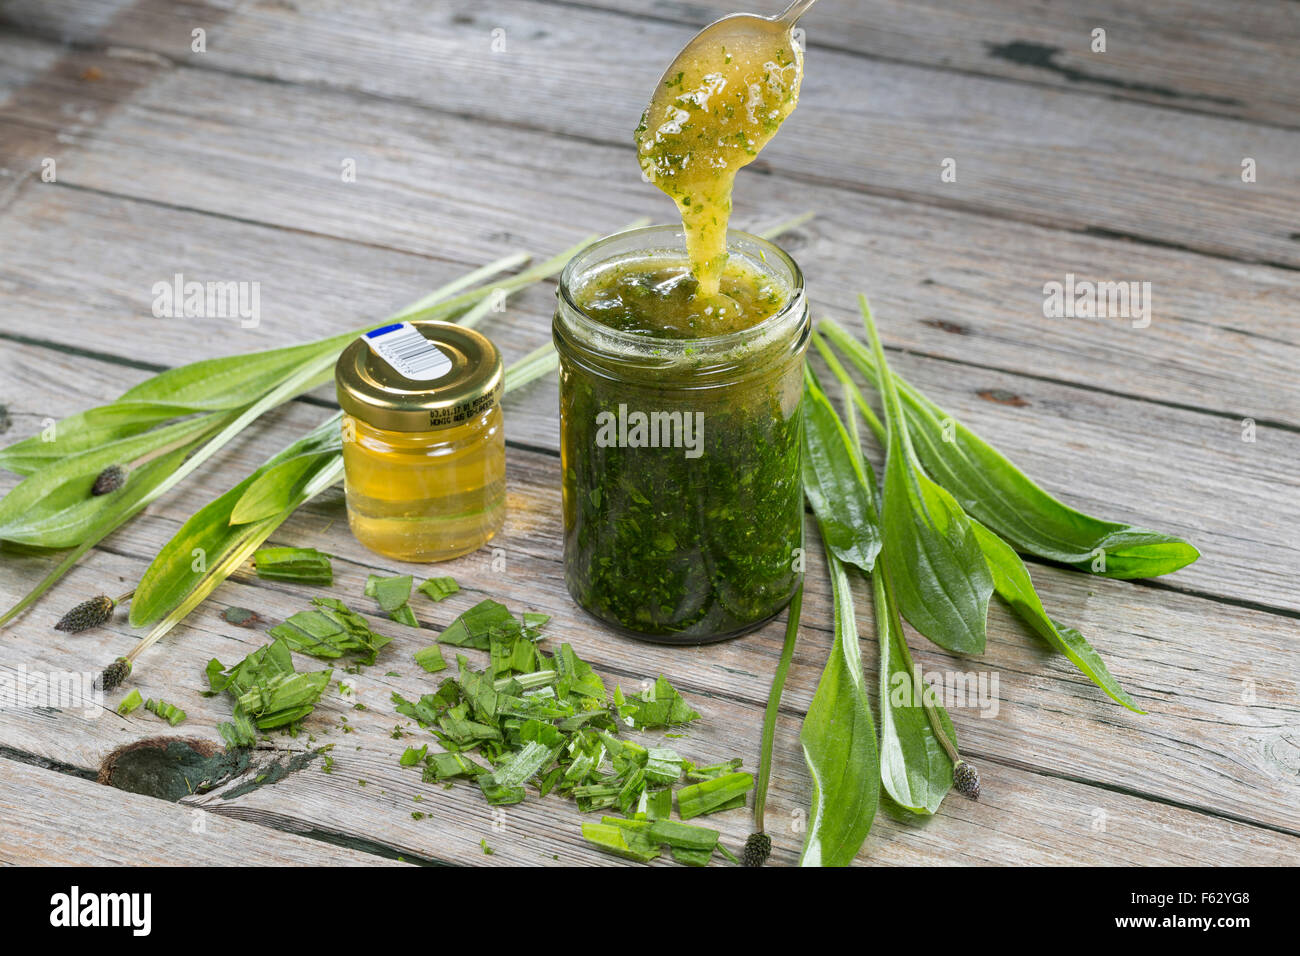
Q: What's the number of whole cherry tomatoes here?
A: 0